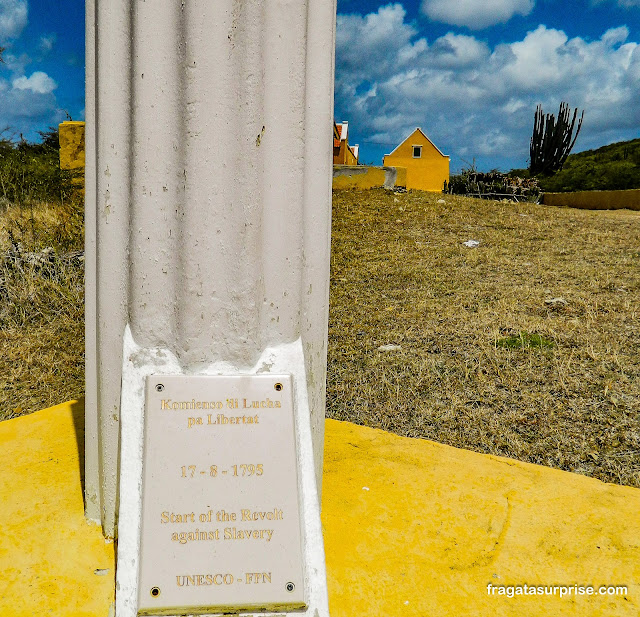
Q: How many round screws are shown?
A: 4